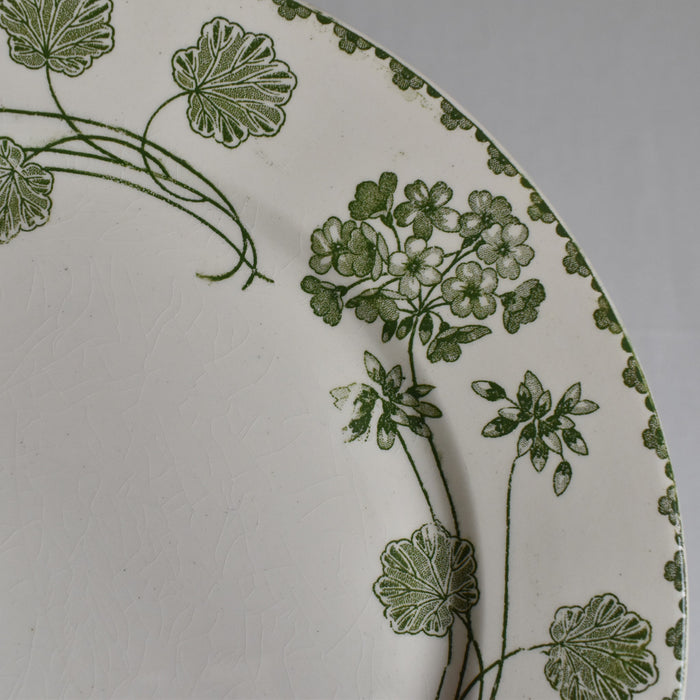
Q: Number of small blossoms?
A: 12